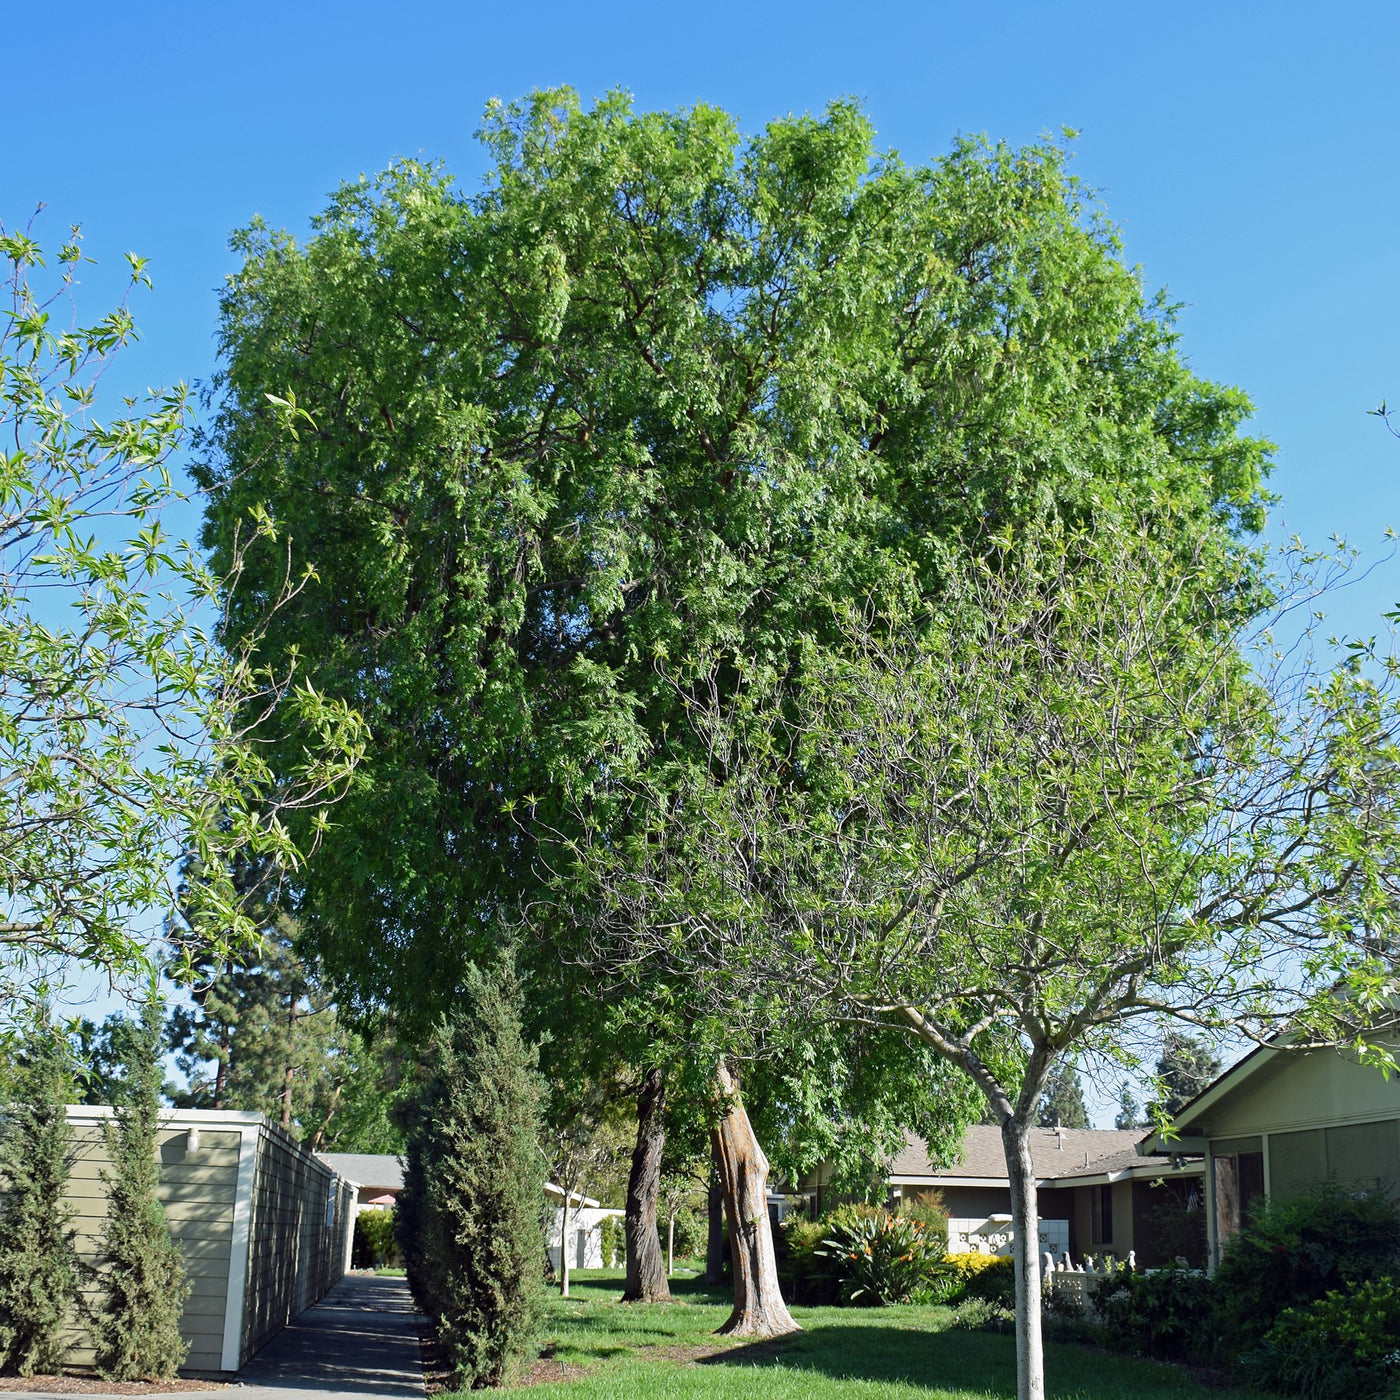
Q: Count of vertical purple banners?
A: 0